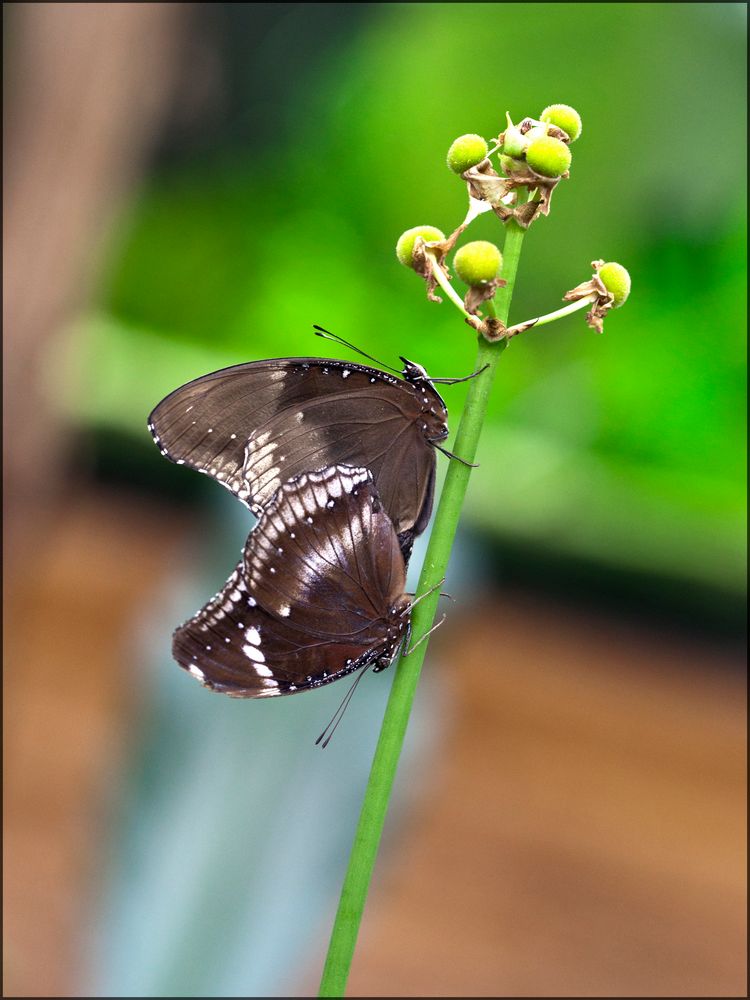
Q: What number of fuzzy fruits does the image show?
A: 6